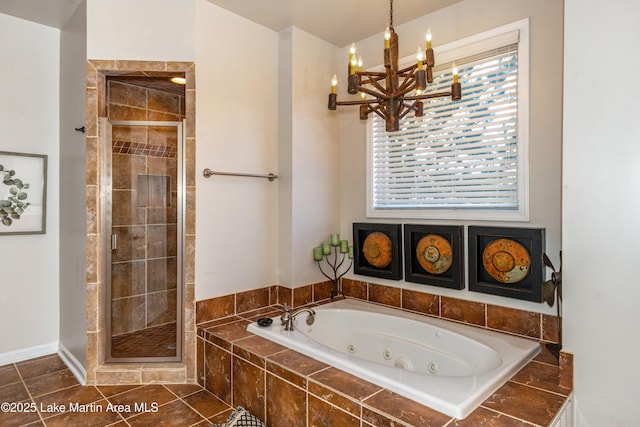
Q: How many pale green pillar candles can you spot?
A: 5